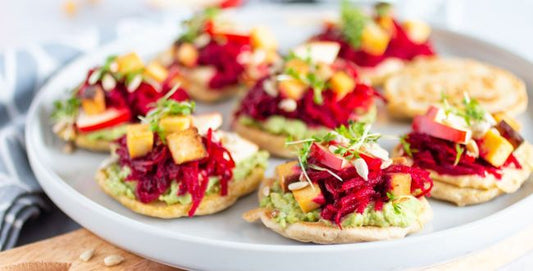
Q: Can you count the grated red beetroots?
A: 7